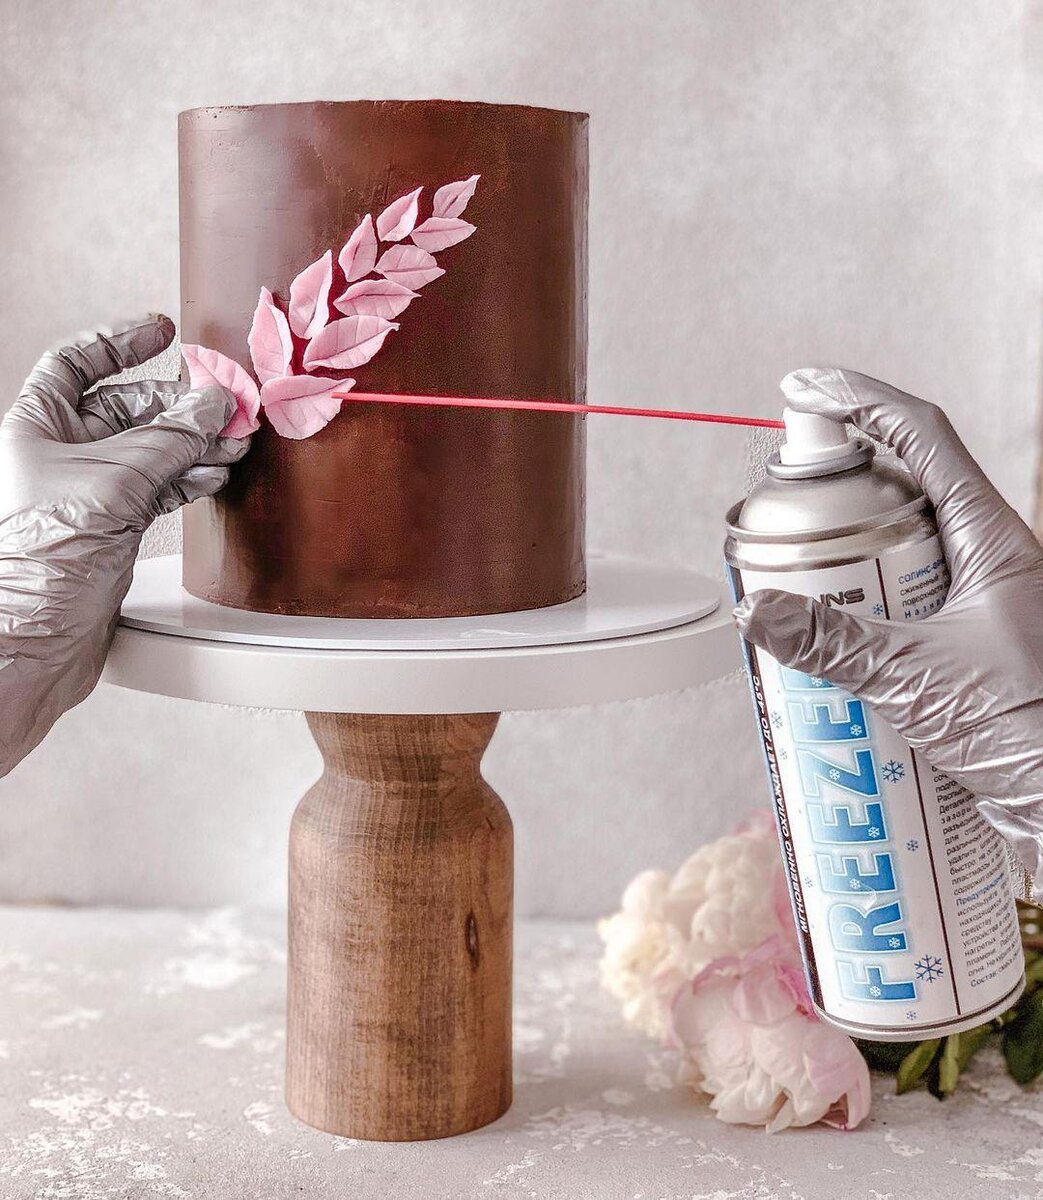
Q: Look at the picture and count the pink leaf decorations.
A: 11